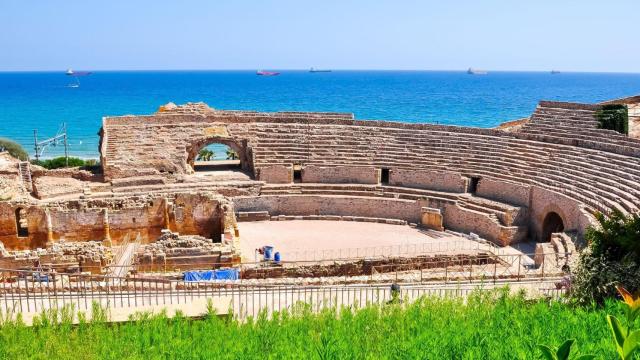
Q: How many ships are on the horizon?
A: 5